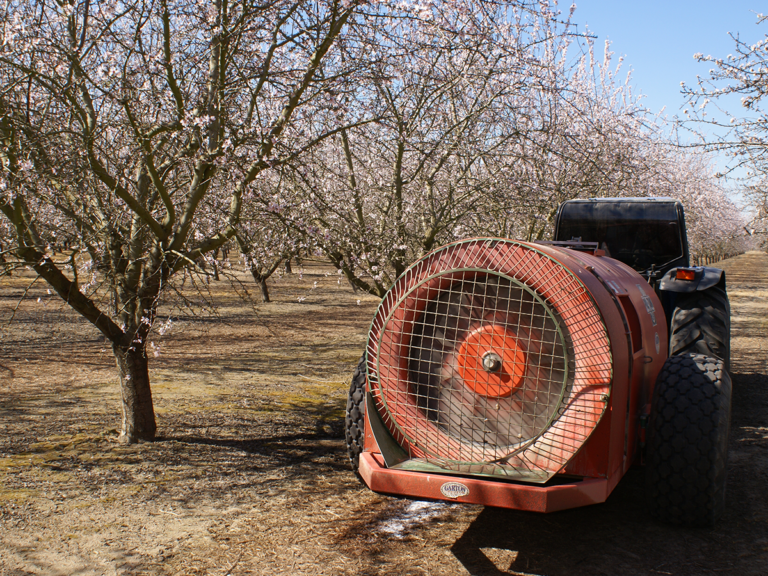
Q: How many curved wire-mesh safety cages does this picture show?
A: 1